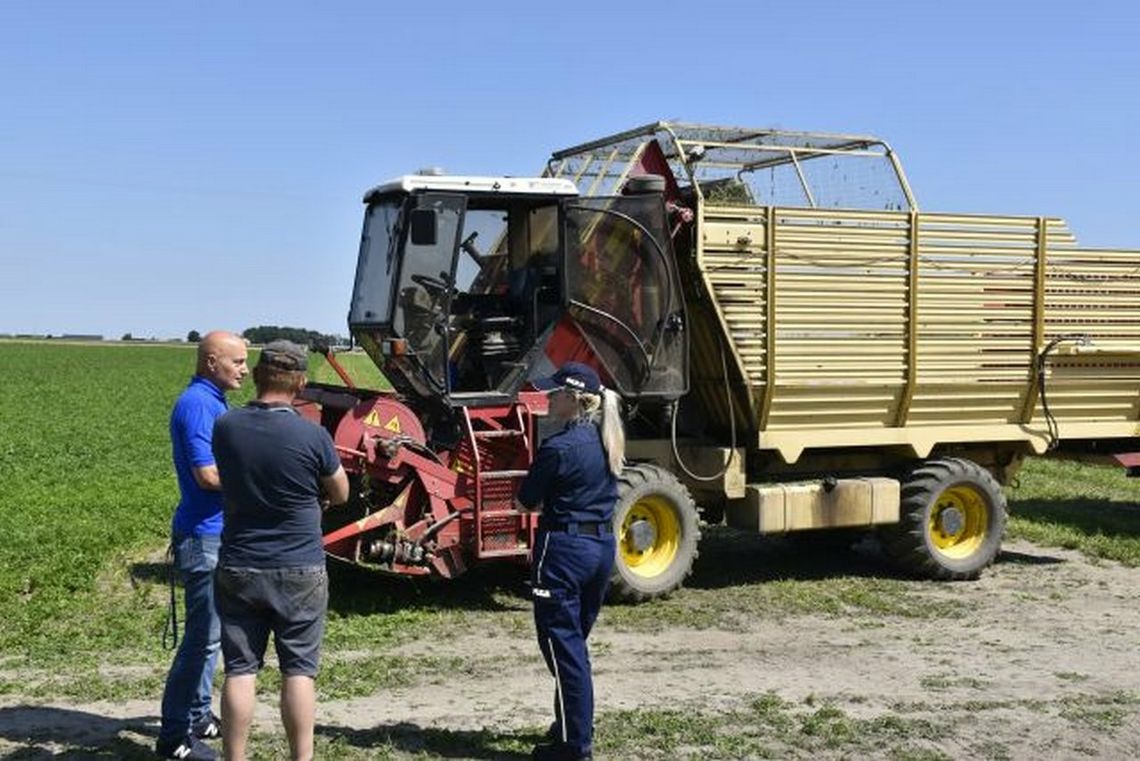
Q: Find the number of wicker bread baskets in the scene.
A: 0